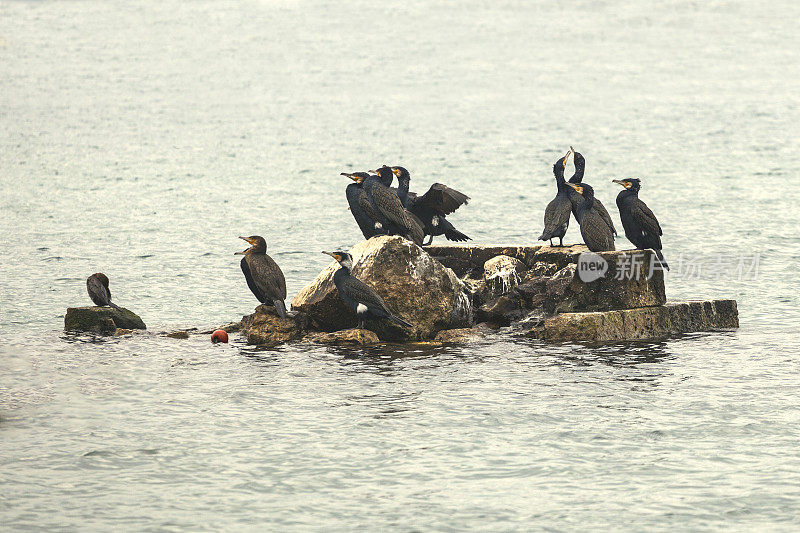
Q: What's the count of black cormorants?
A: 11